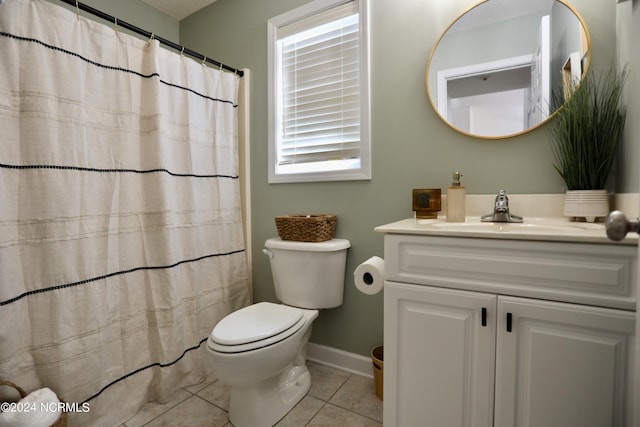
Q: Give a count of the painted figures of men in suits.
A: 0